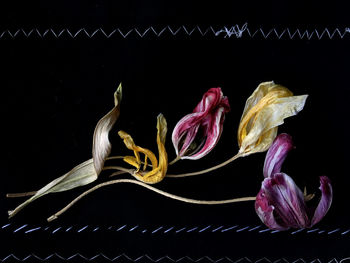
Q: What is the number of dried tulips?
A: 4